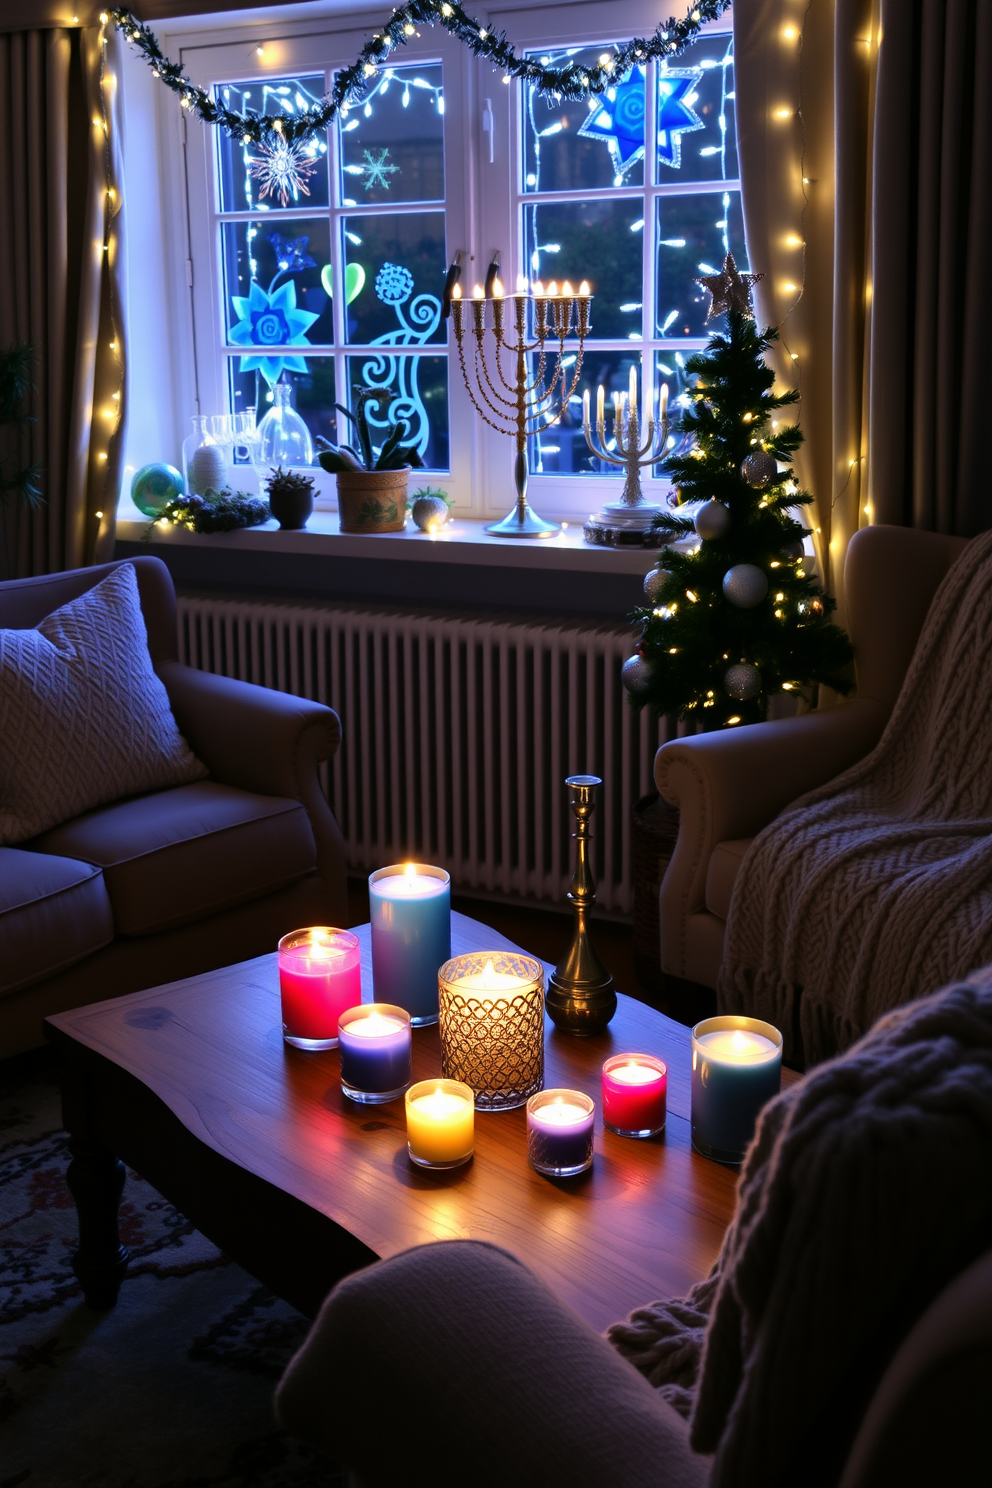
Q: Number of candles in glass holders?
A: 8